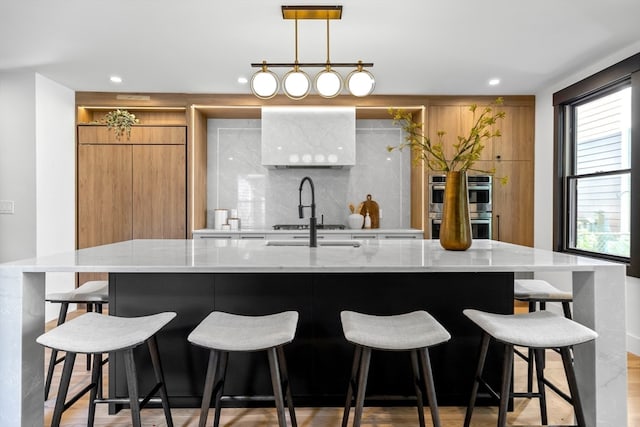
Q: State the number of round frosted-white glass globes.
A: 4